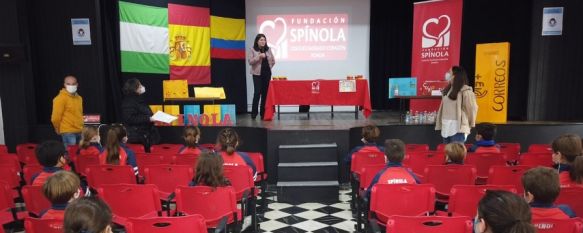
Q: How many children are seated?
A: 15